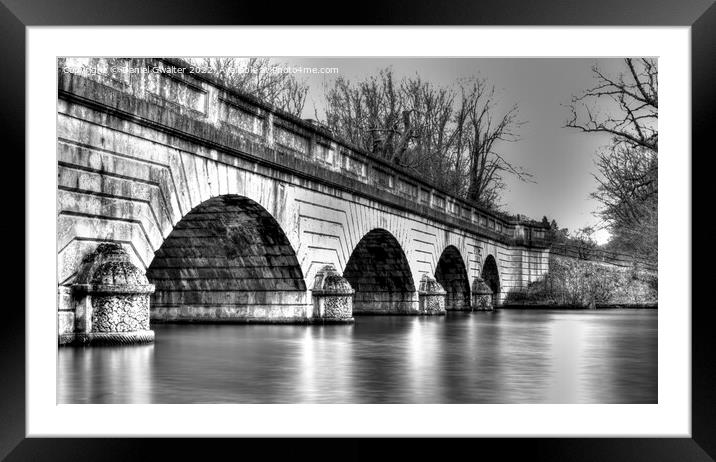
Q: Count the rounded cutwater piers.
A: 4